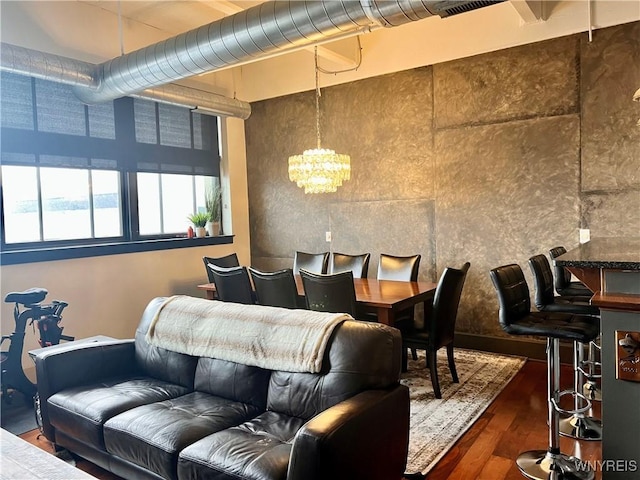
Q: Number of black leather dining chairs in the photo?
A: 8